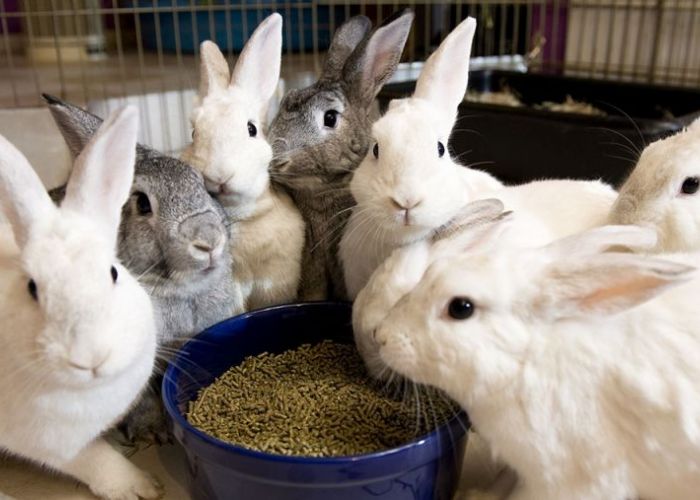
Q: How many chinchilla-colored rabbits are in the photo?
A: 2